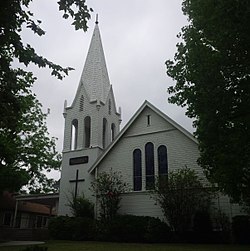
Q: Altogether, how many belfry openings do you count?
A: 4